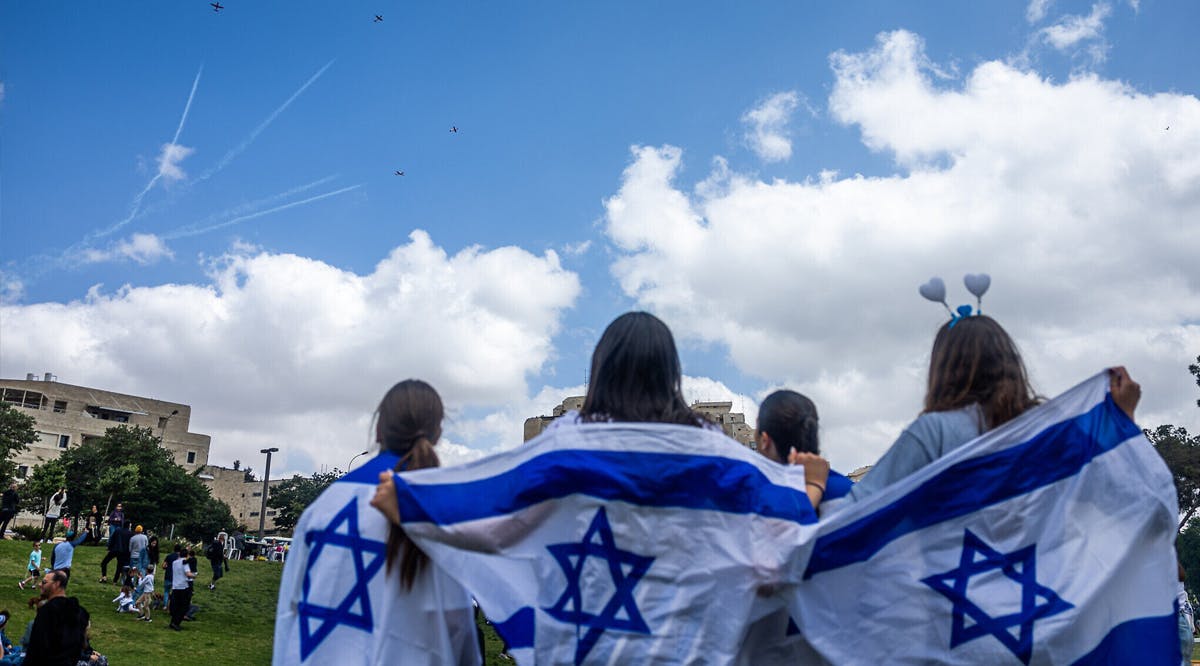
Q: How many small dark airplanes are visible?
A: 4